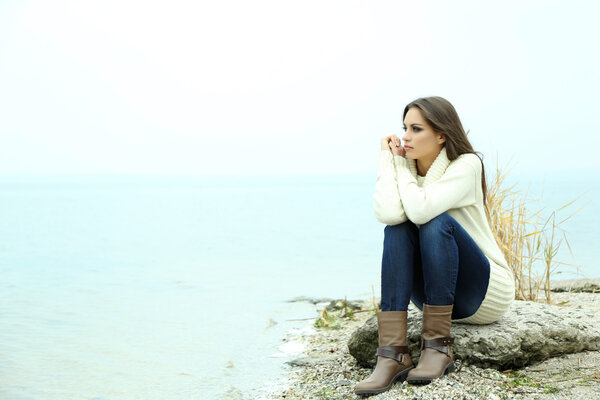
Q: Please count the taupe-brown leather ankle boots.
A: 2